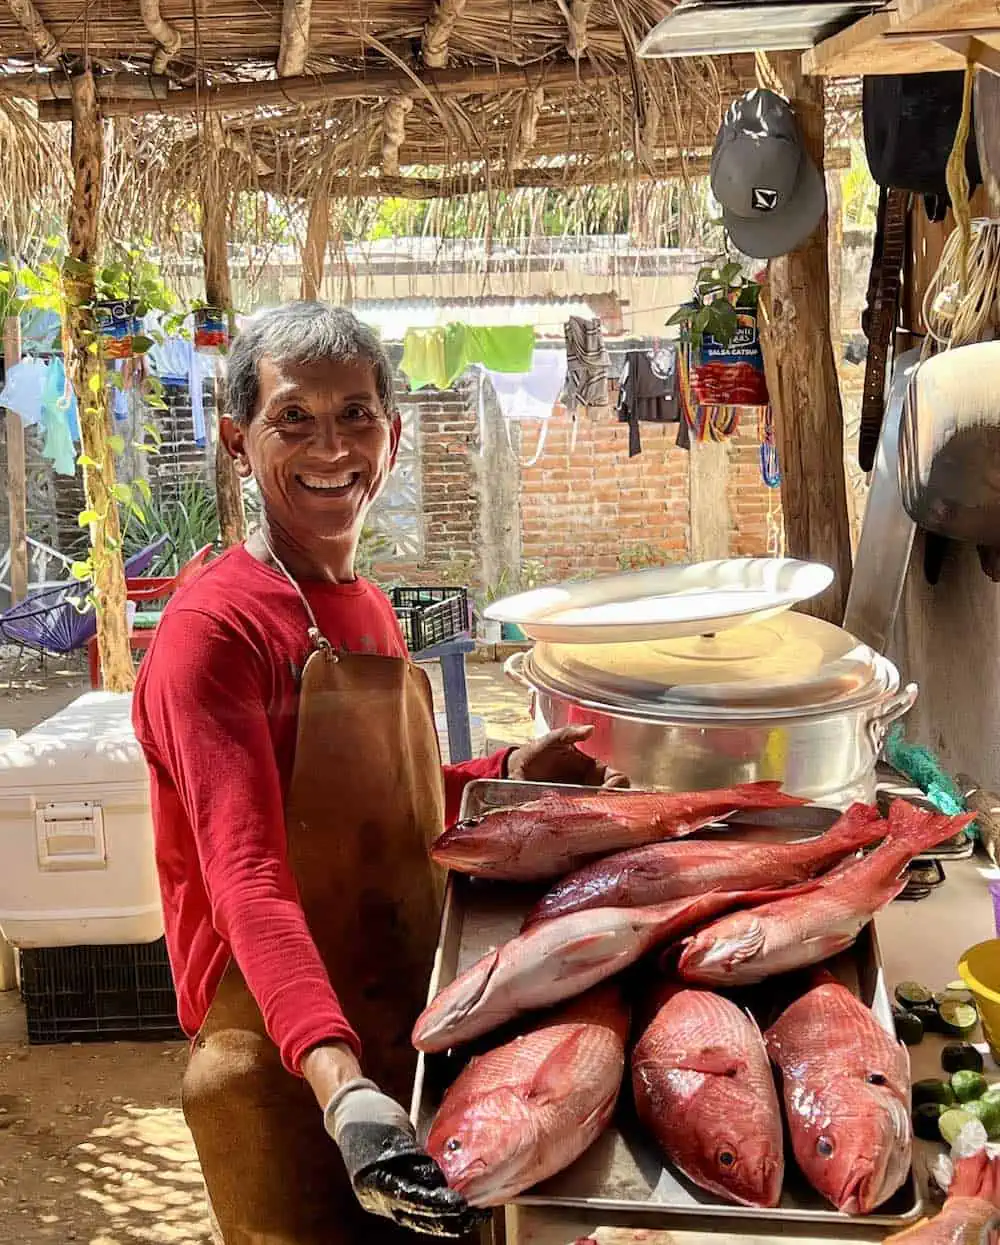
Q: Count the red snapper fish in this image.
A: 7